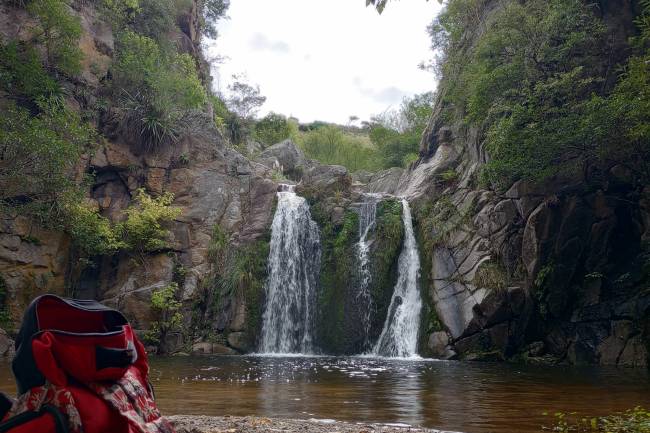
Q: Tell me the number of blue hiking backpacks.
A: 0